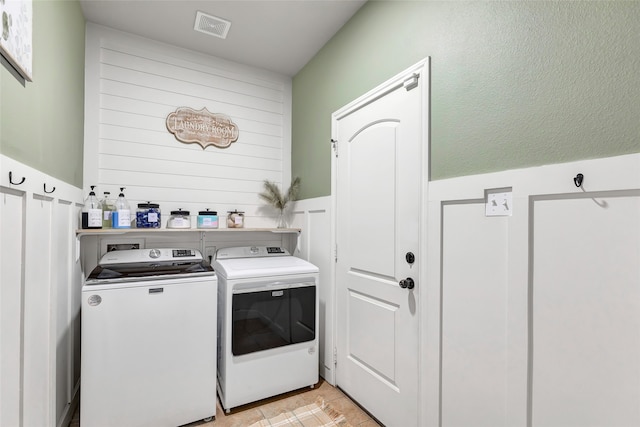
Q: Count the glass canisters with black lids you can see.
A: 4